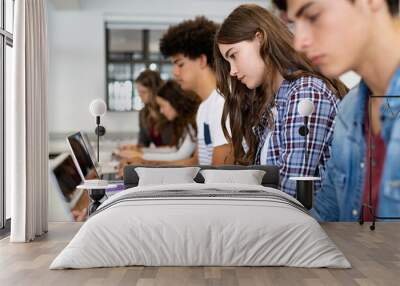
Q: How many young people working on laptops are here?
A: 5